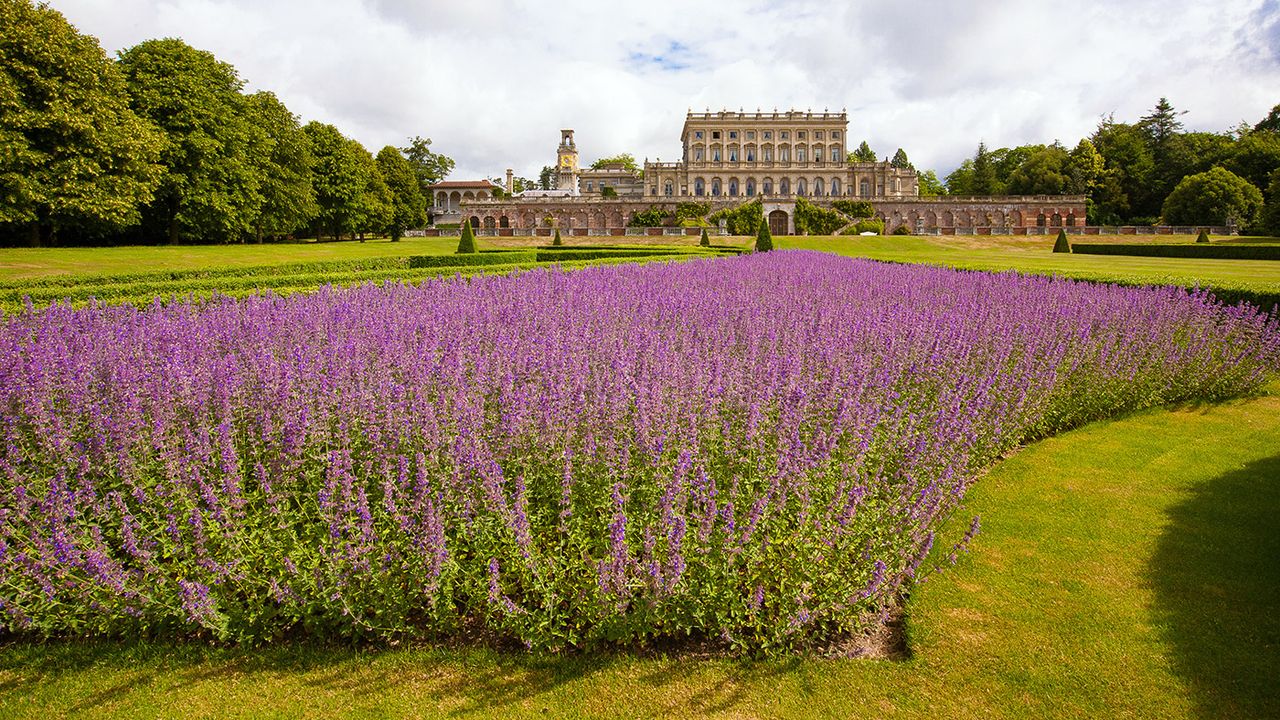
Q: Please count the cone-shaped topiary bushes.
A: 6